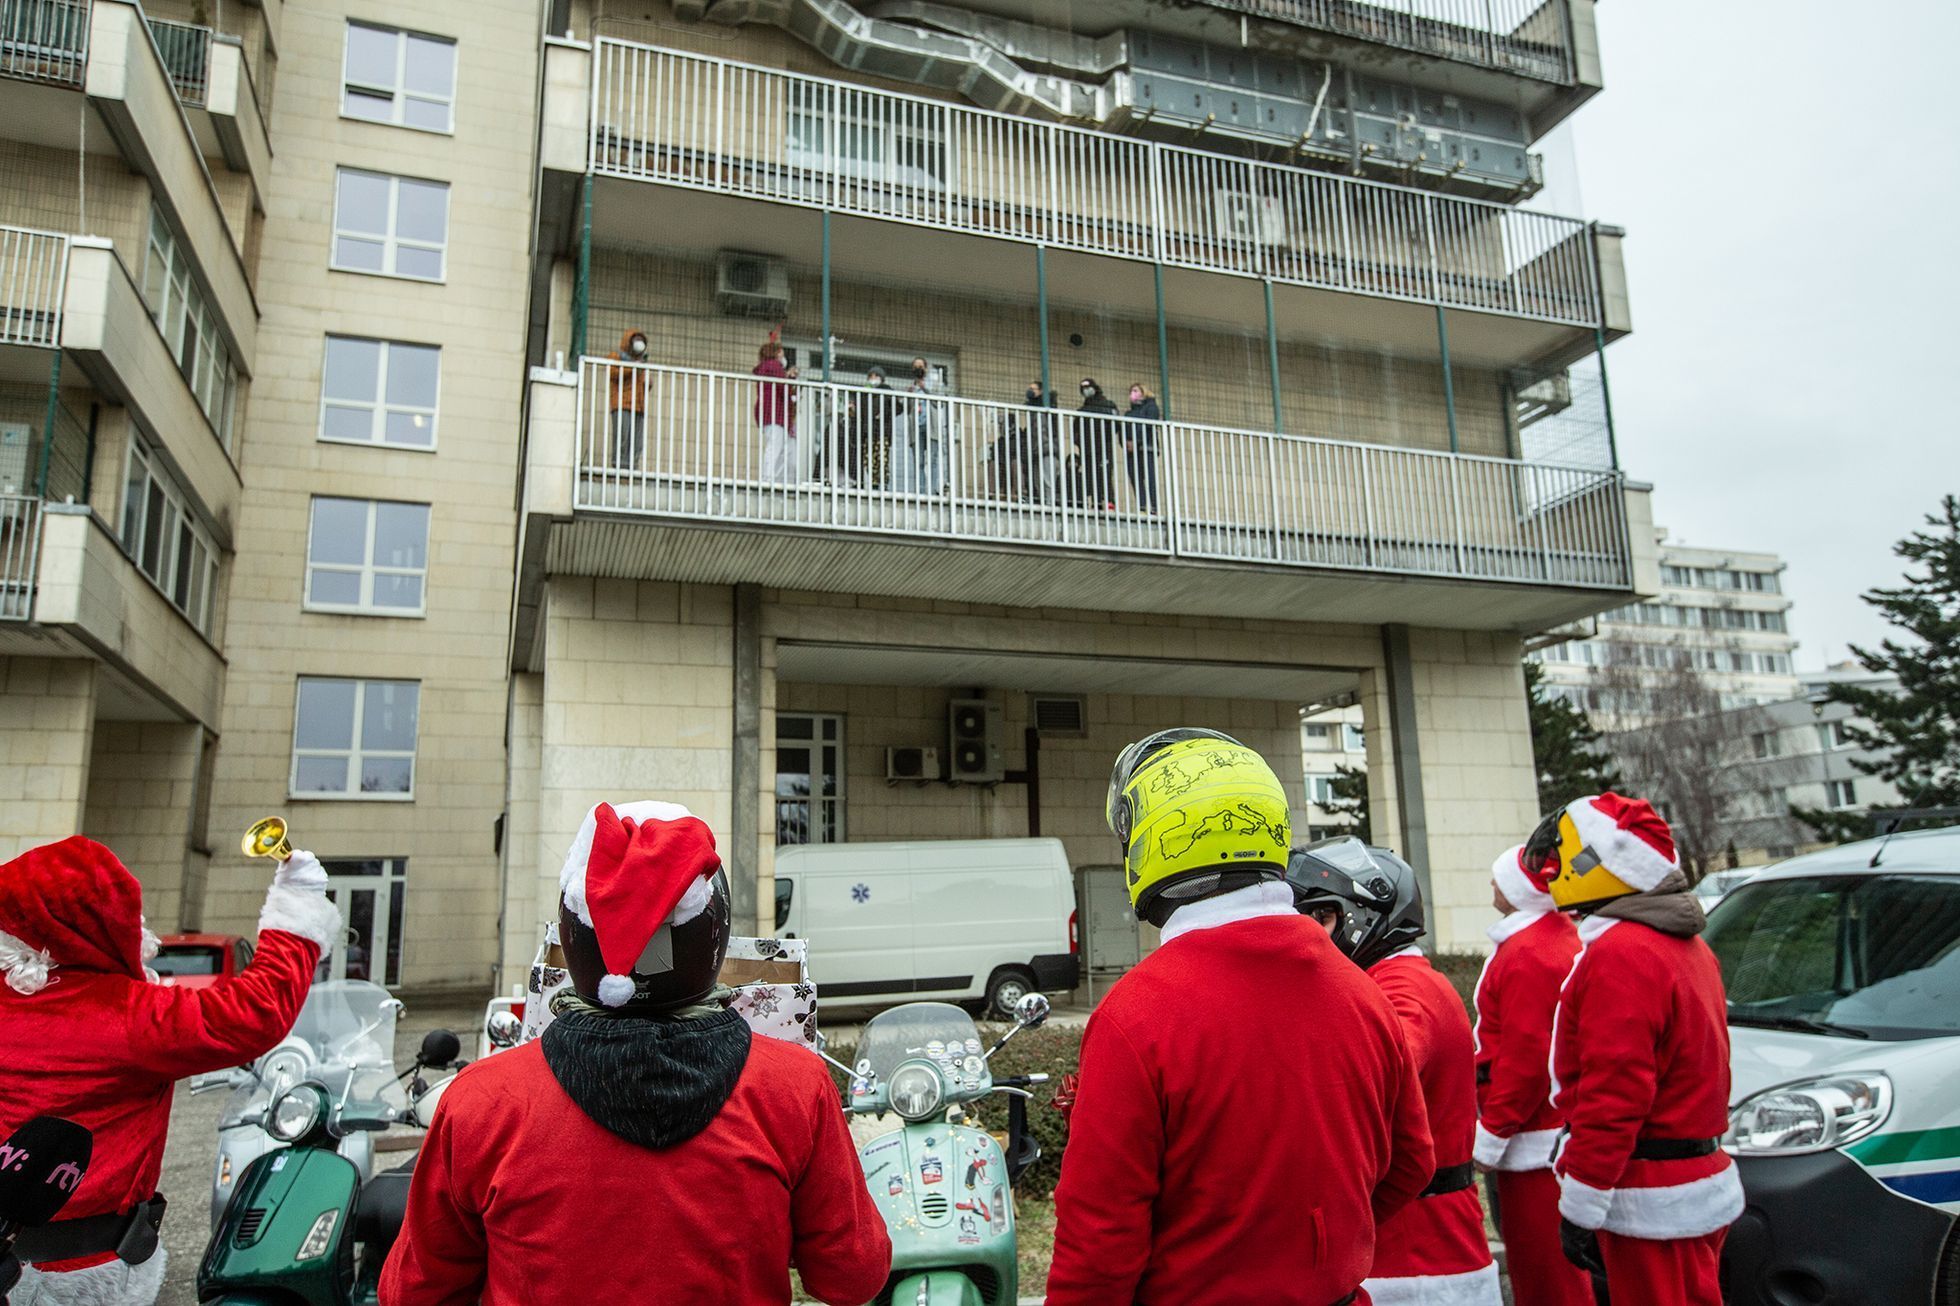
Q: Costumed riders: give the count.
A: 6